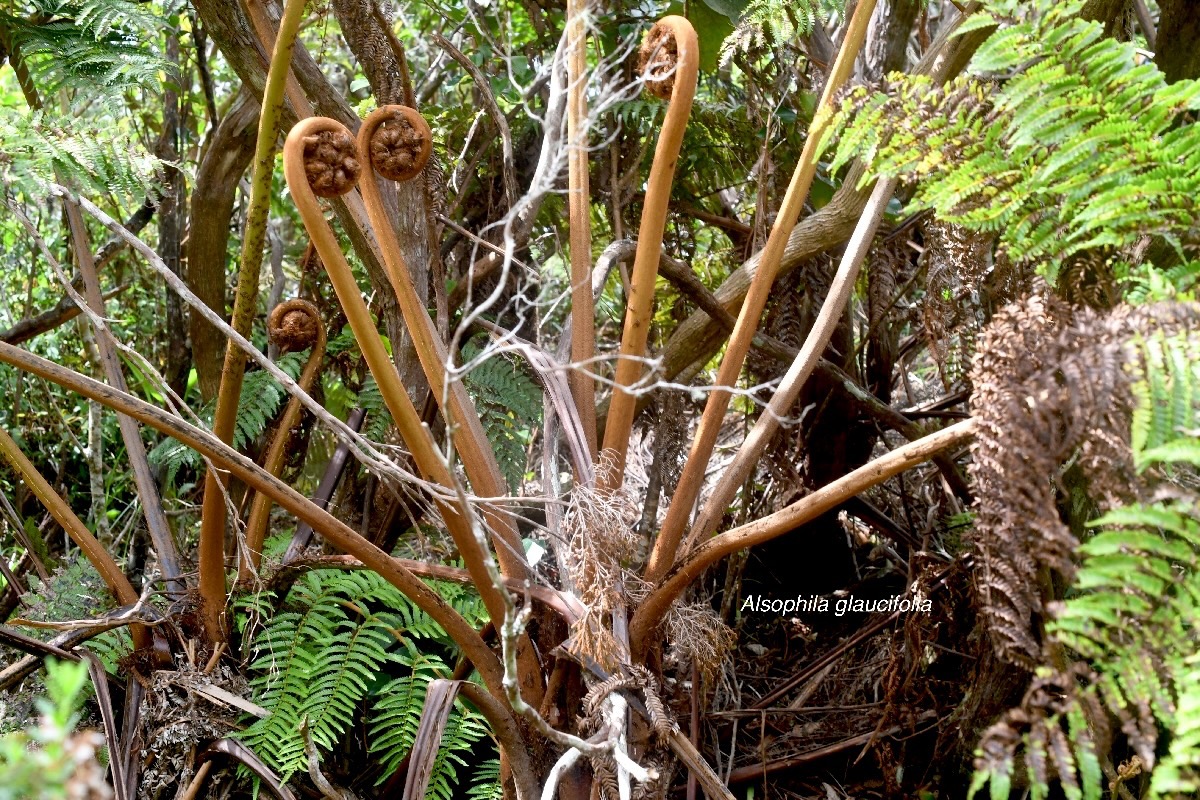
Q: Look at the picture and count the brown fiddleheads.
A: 4